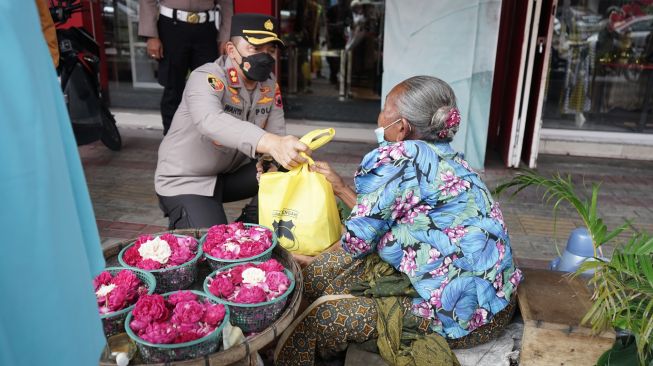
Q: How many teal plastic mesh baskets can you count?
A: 5